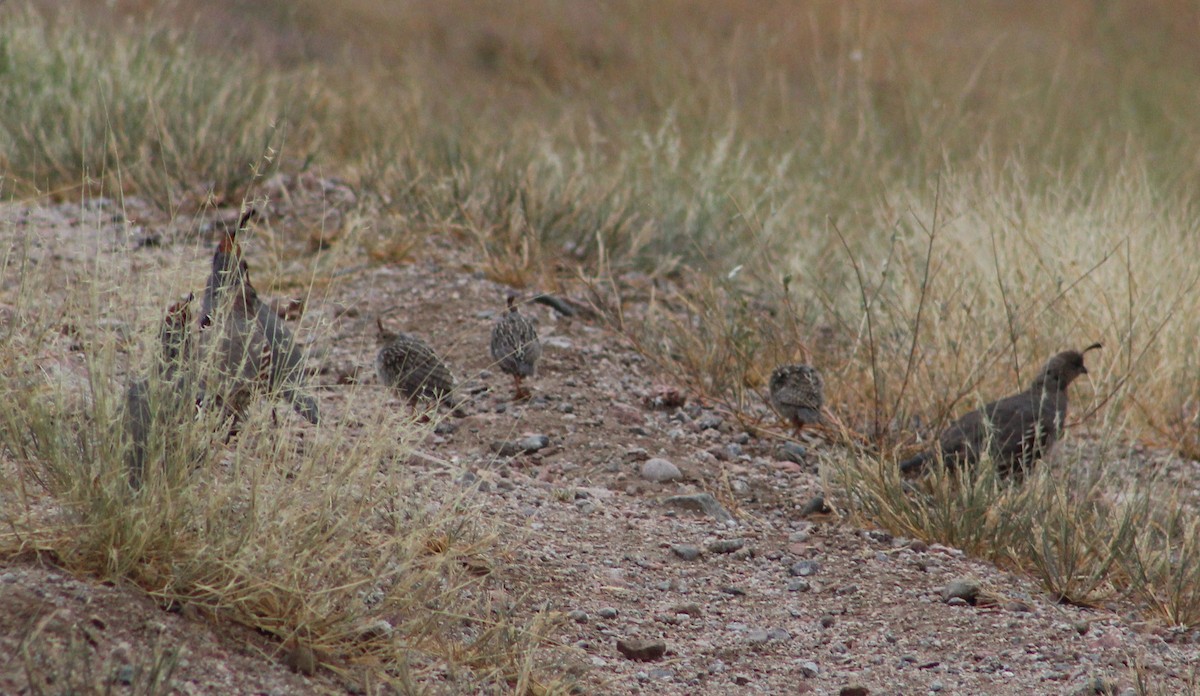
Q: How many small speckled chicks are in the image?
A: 3